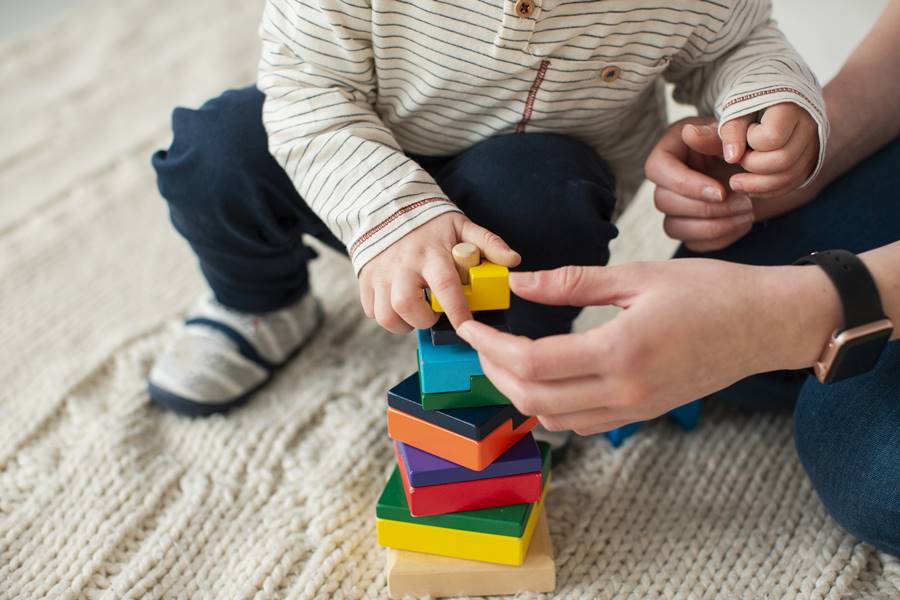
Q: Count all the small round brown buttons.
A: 2